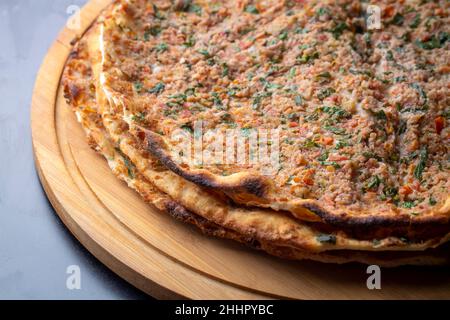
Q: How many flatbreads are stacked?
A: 3